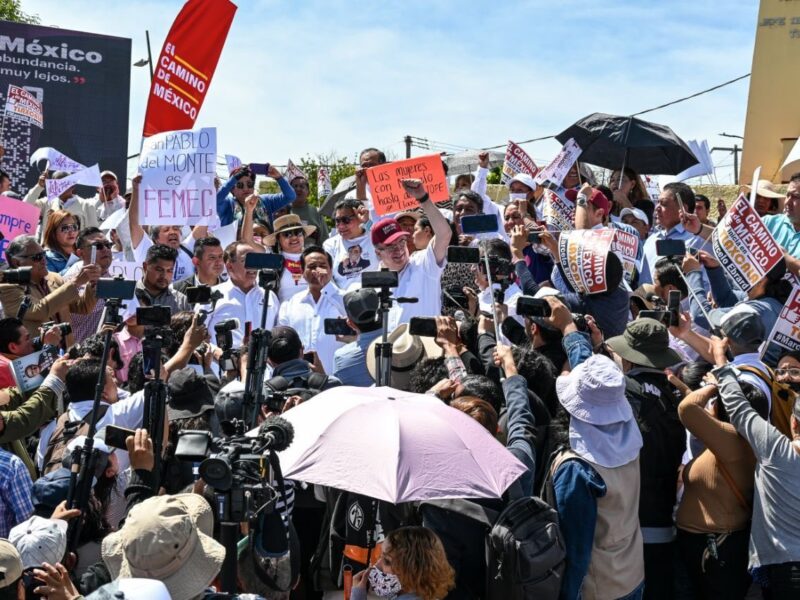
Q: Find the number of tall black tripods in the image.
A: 4